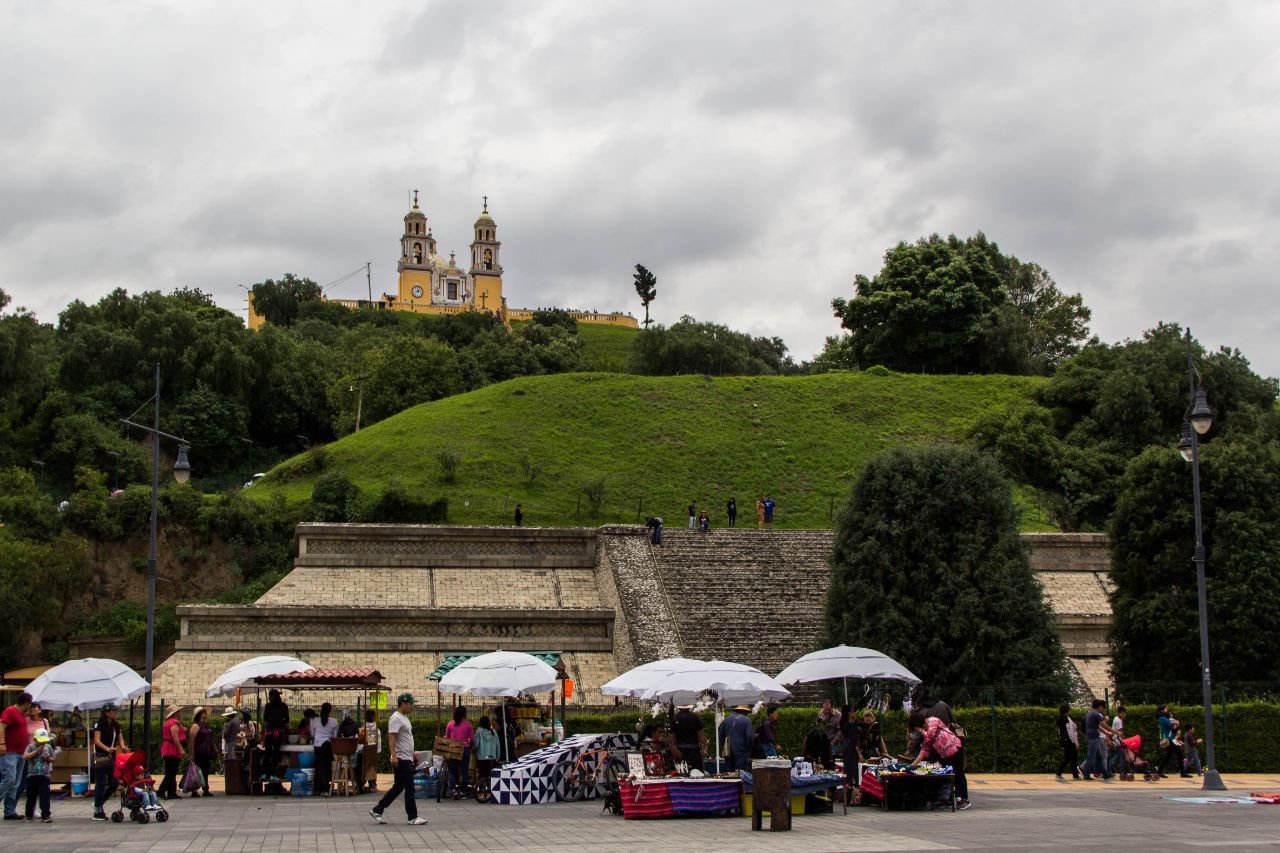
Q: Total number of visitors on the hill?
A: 7